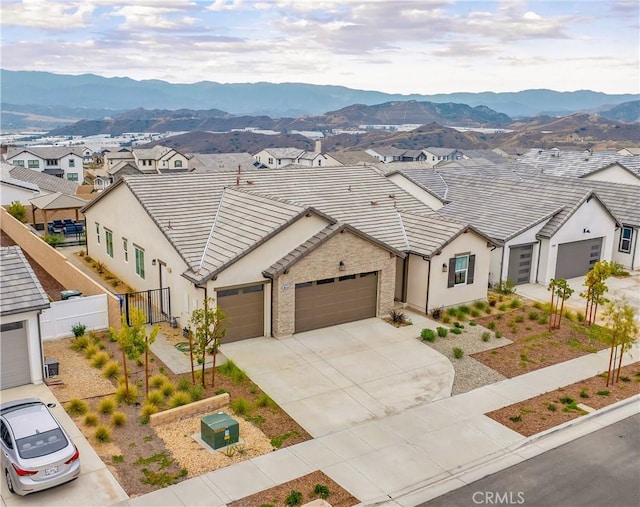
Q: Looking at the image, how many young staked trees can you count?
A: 5